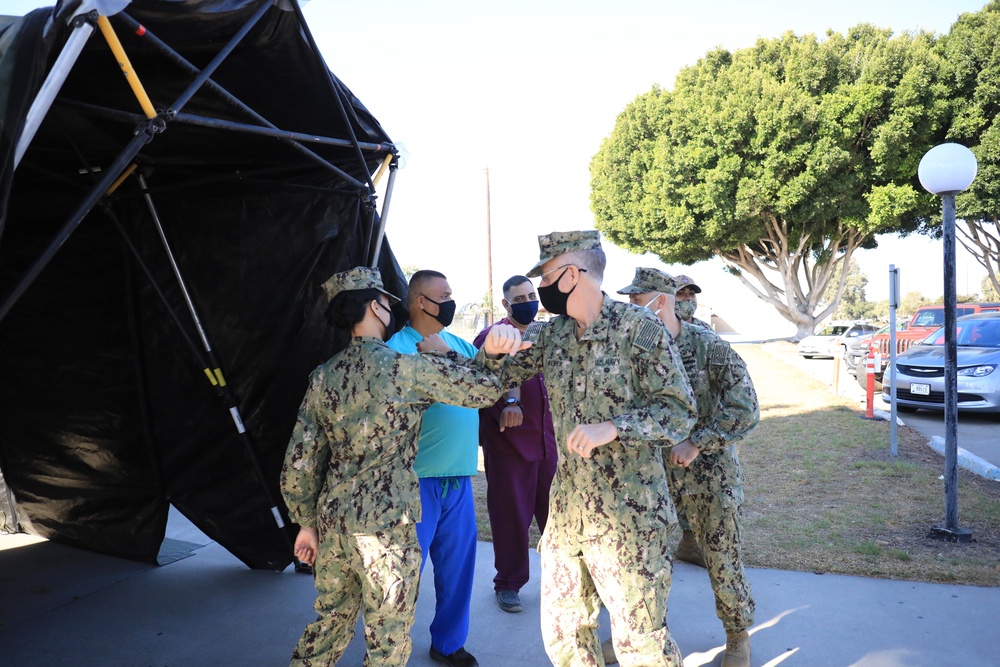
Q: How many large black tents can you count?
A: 1